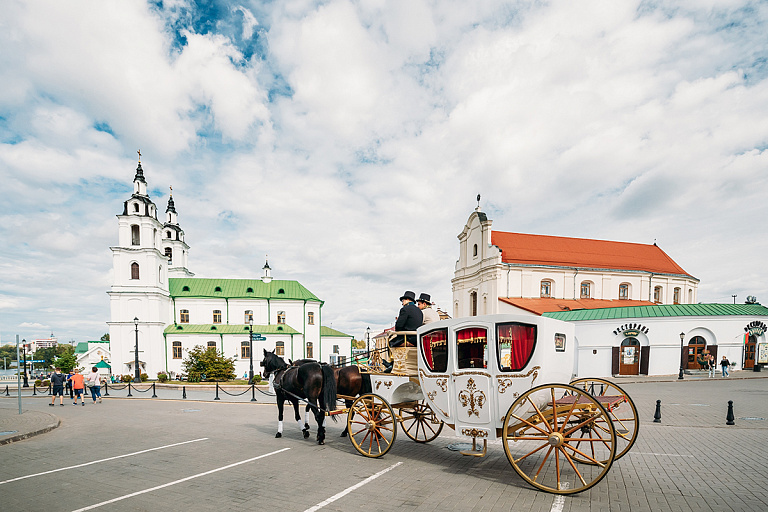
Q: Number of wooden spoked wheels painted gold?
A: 4